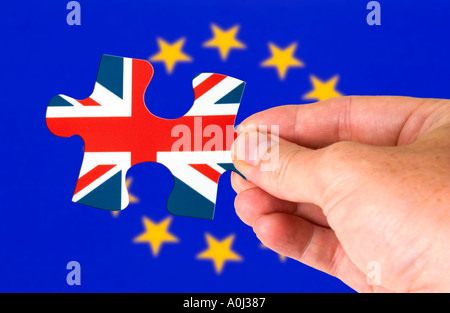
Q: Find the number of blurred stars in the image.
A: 8